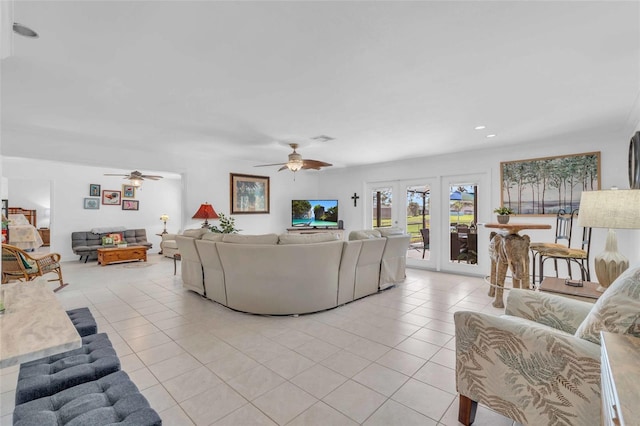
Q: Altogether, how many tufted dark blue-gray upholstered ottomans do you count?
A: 3